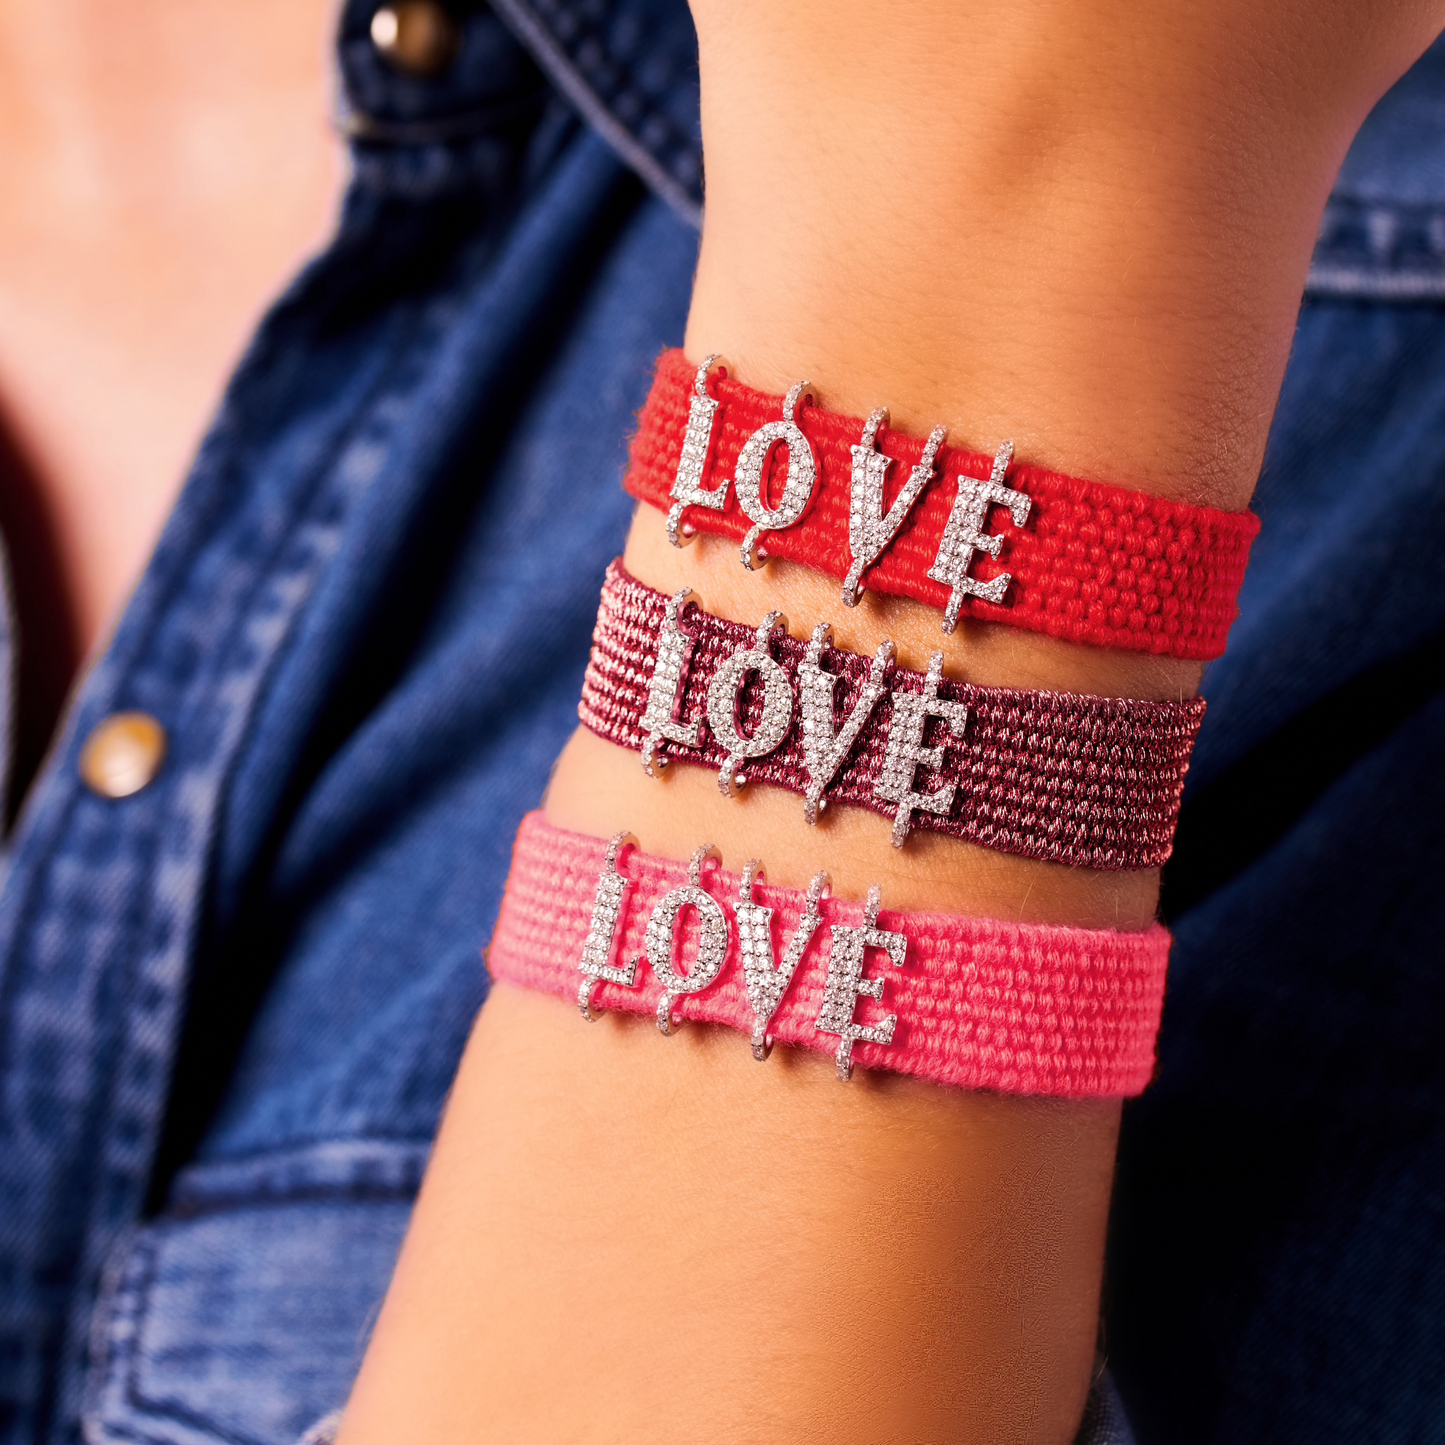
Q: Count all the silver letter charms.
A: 12